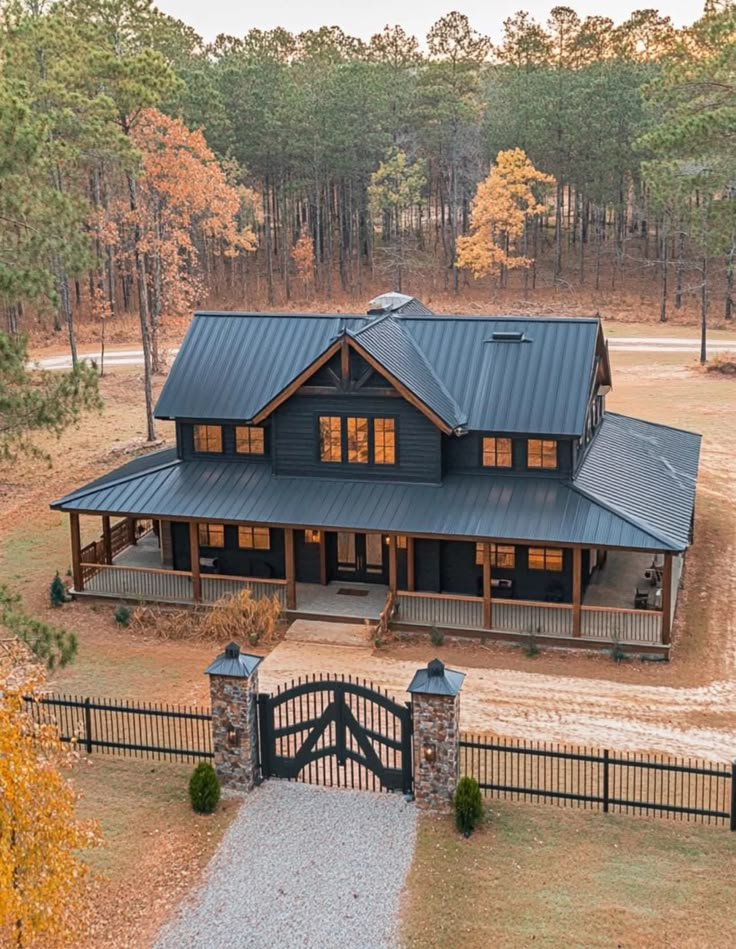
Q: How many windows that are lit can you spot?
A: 13